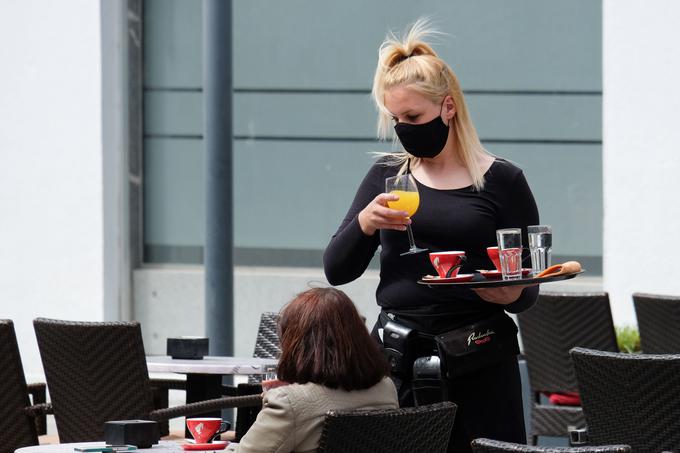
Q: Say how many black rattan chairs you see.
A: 8